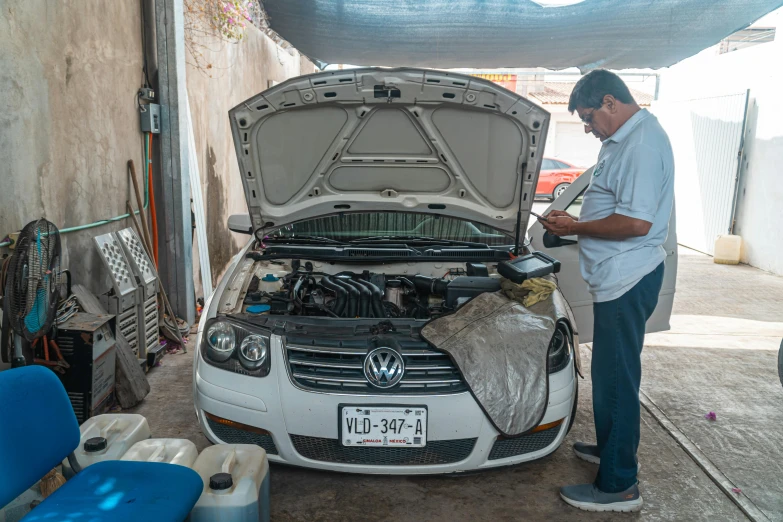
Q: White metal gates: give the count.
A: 1